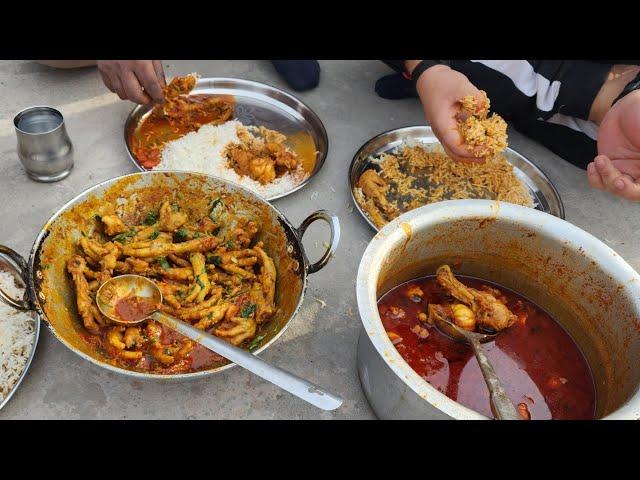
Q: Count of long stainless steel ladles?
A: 2